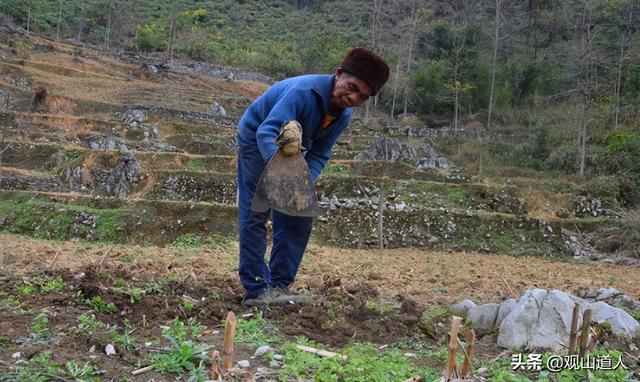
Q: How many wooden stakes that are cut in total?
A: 6